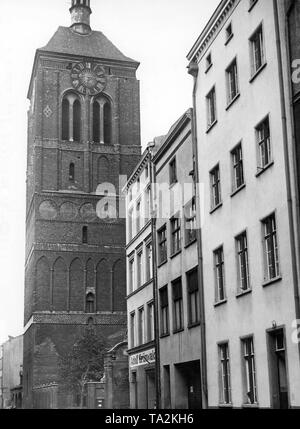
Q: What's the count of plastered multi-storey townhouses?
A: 3